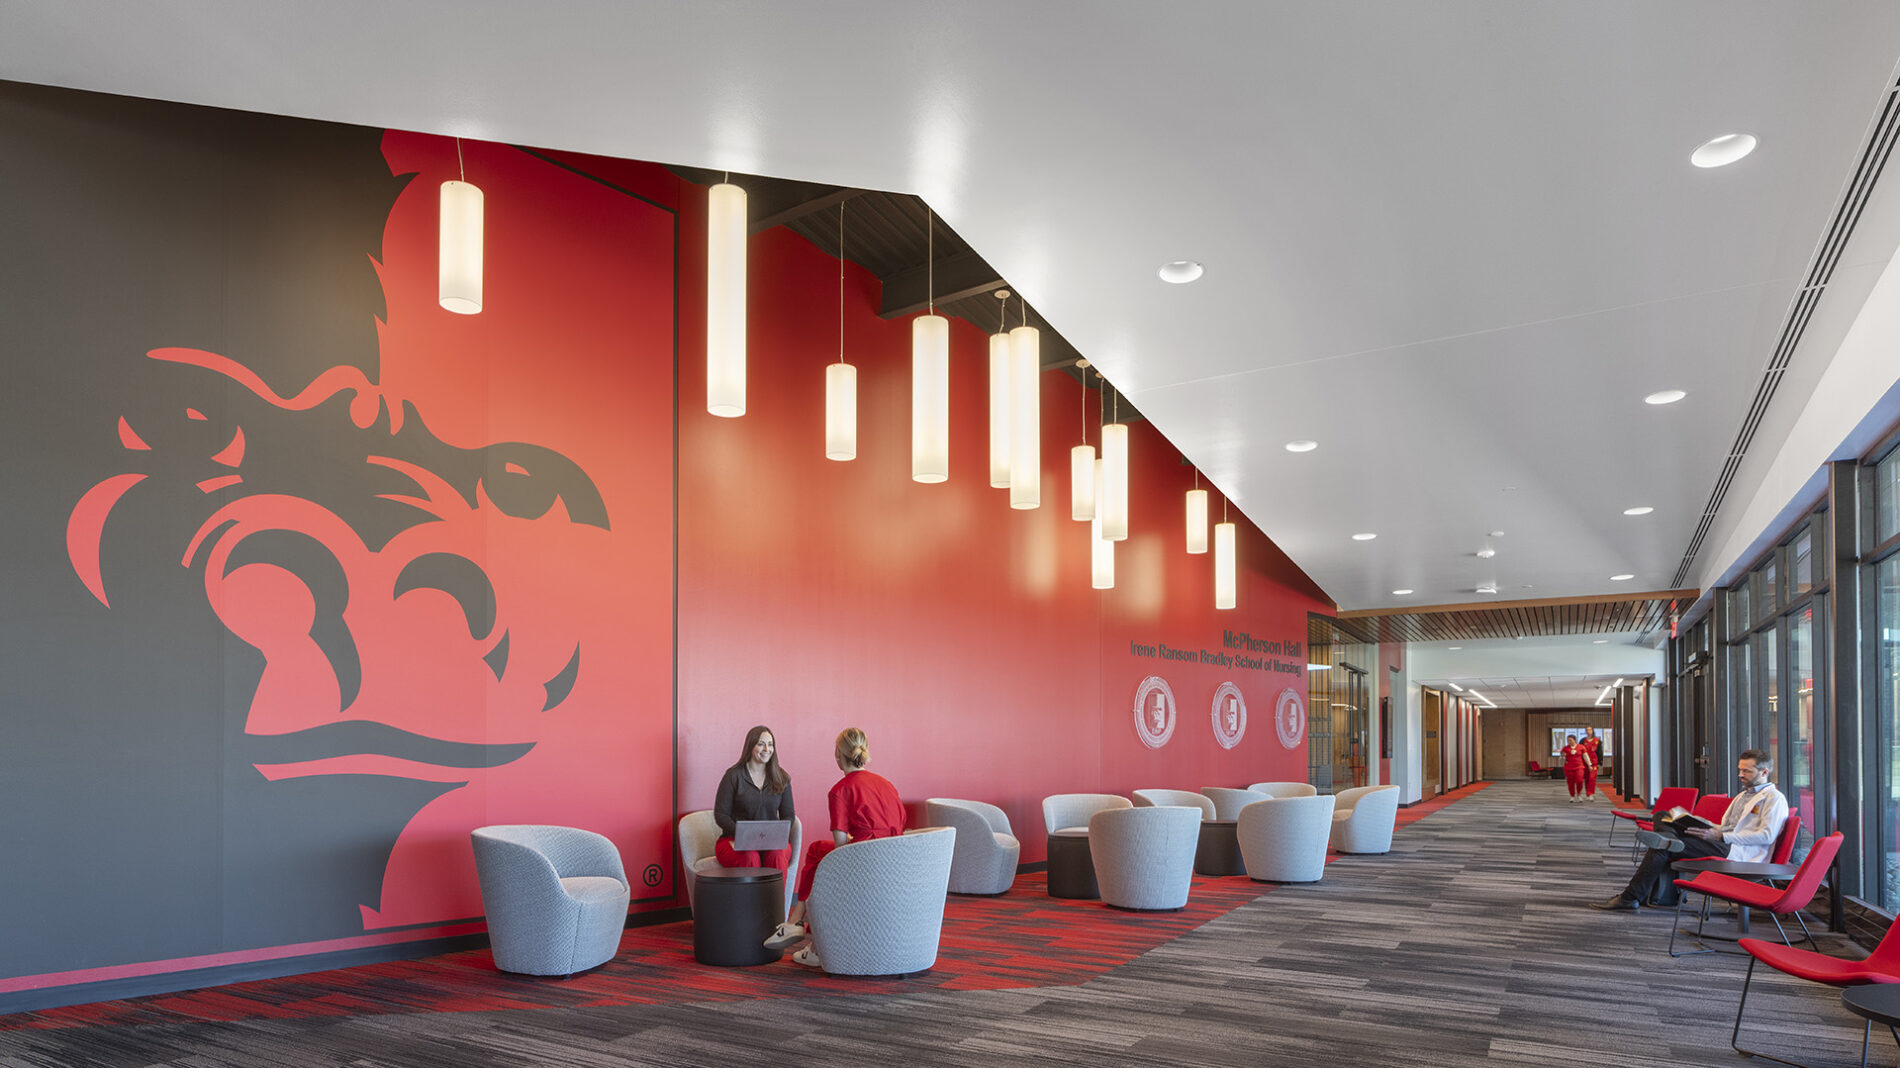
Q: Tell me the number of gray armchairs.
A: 11